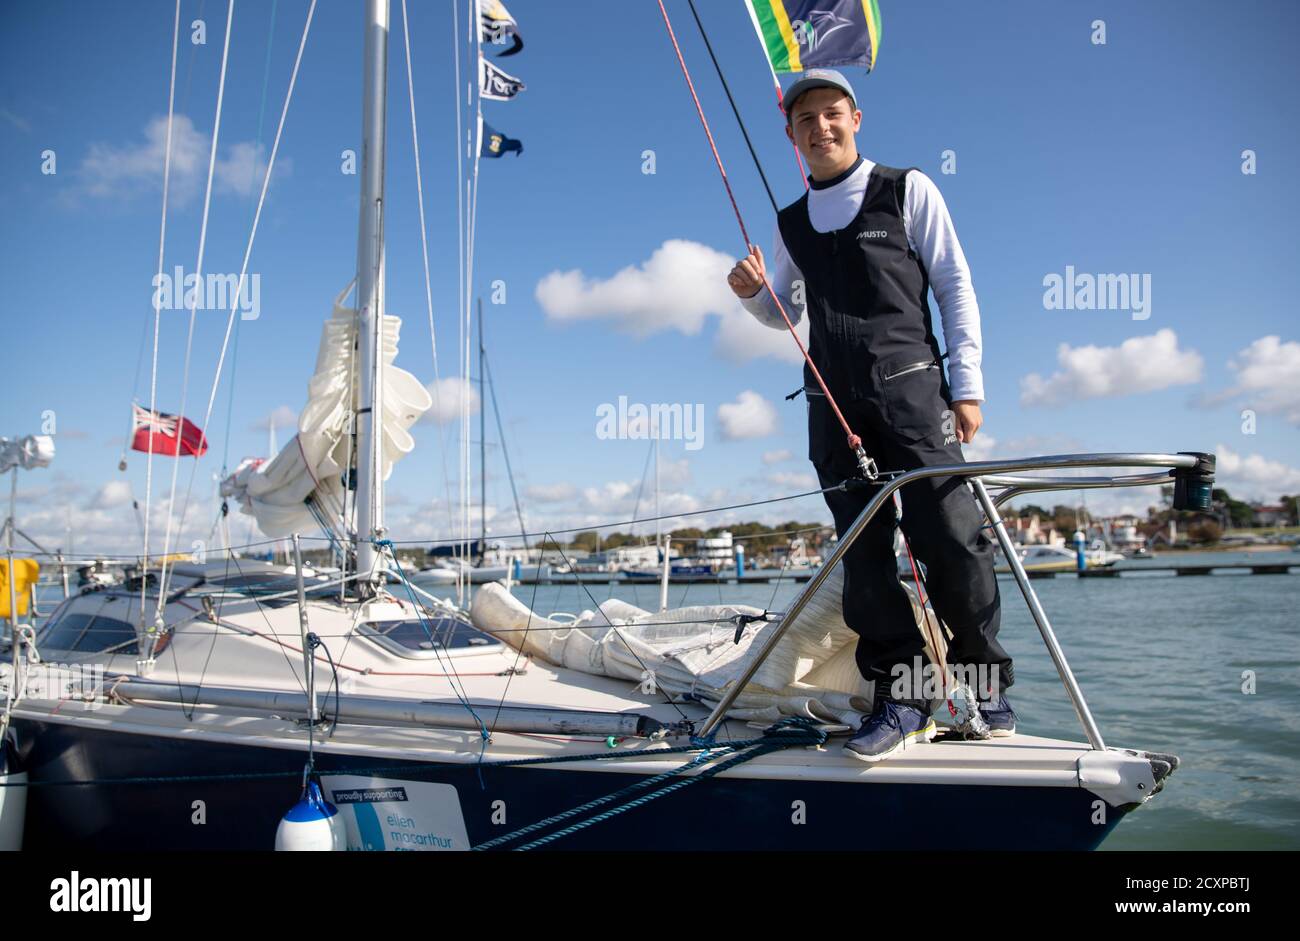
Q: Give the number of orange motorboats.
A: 0